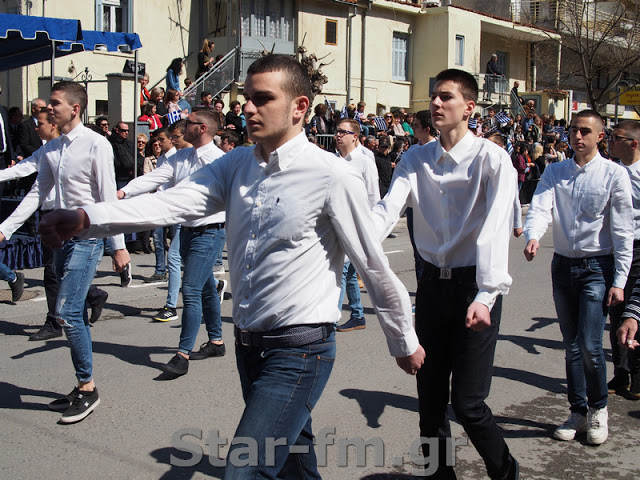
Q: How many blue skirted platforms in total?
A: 1